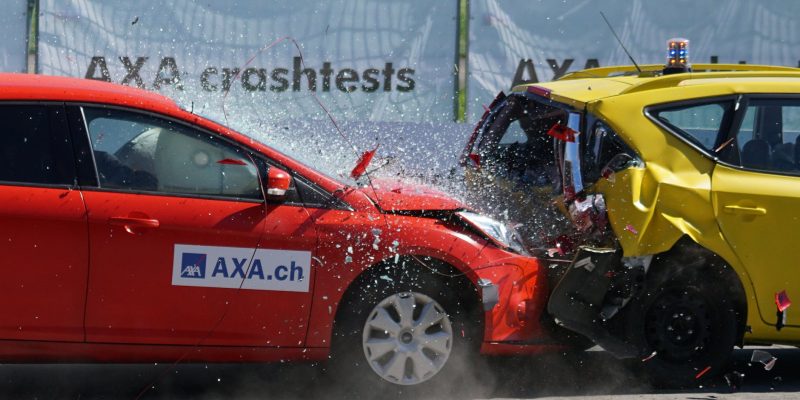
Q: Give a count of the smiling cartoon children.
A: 0